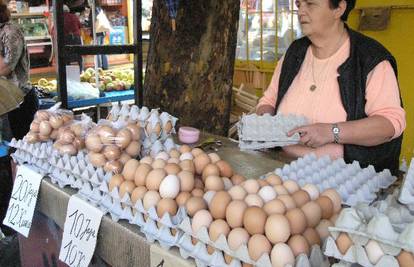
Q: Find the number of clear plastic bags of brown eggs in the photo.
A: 3